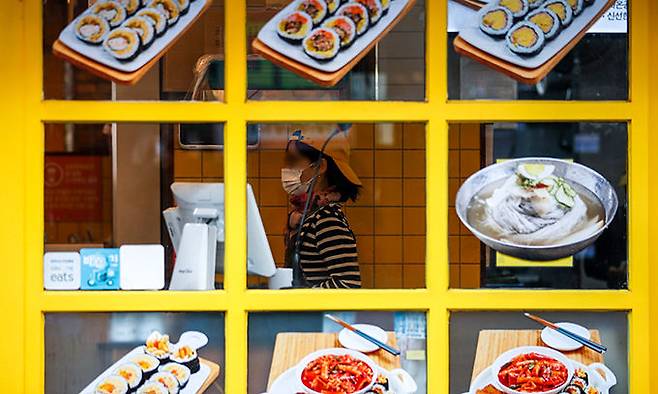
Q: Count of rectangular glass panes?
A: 9